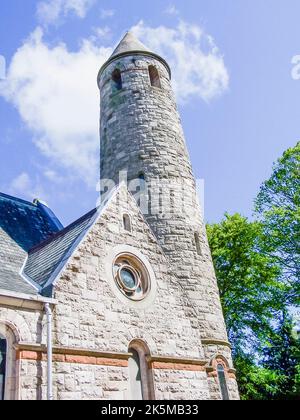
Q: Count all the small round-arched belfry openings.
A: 2